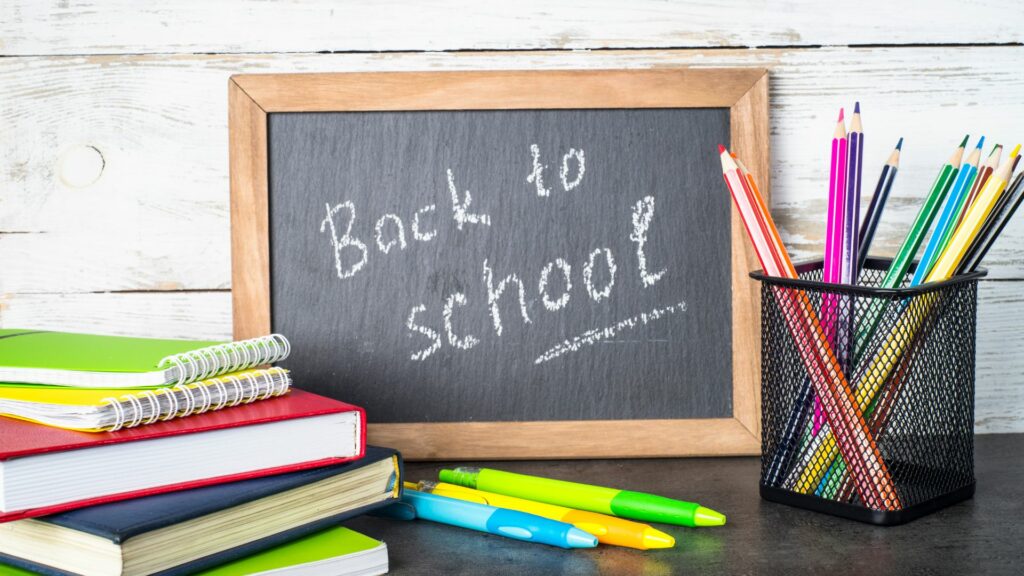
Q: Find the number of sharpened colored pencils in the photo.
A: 12